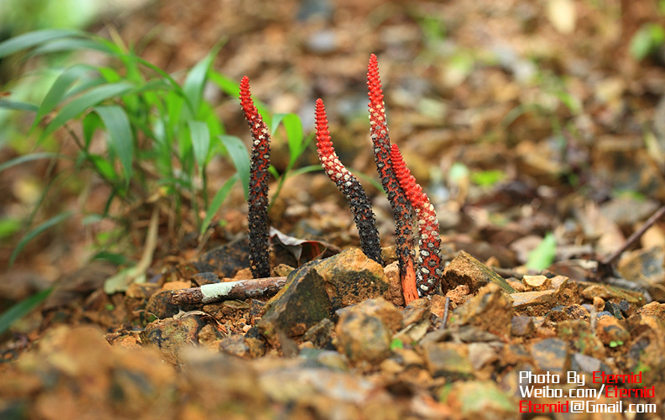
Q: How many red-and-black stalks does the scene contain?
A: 4